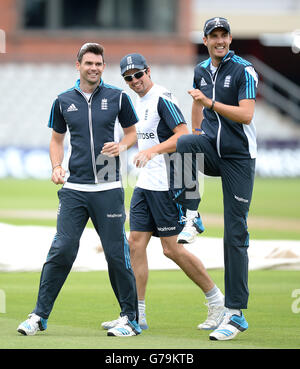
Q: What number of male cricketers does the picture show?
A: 3